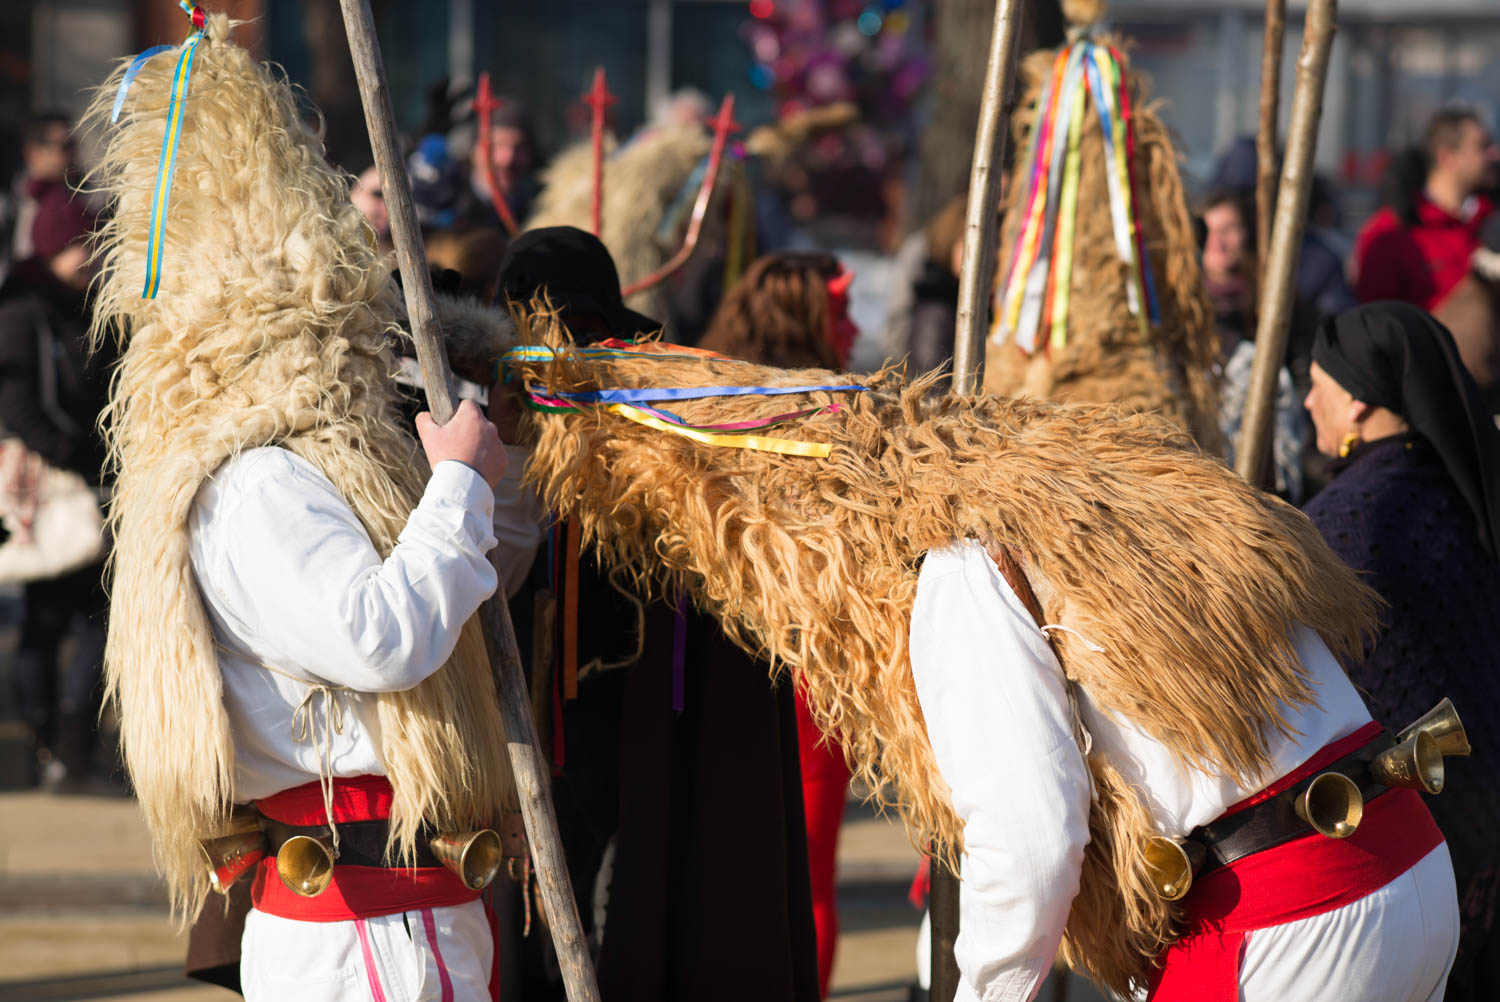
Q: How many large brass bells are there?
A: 7